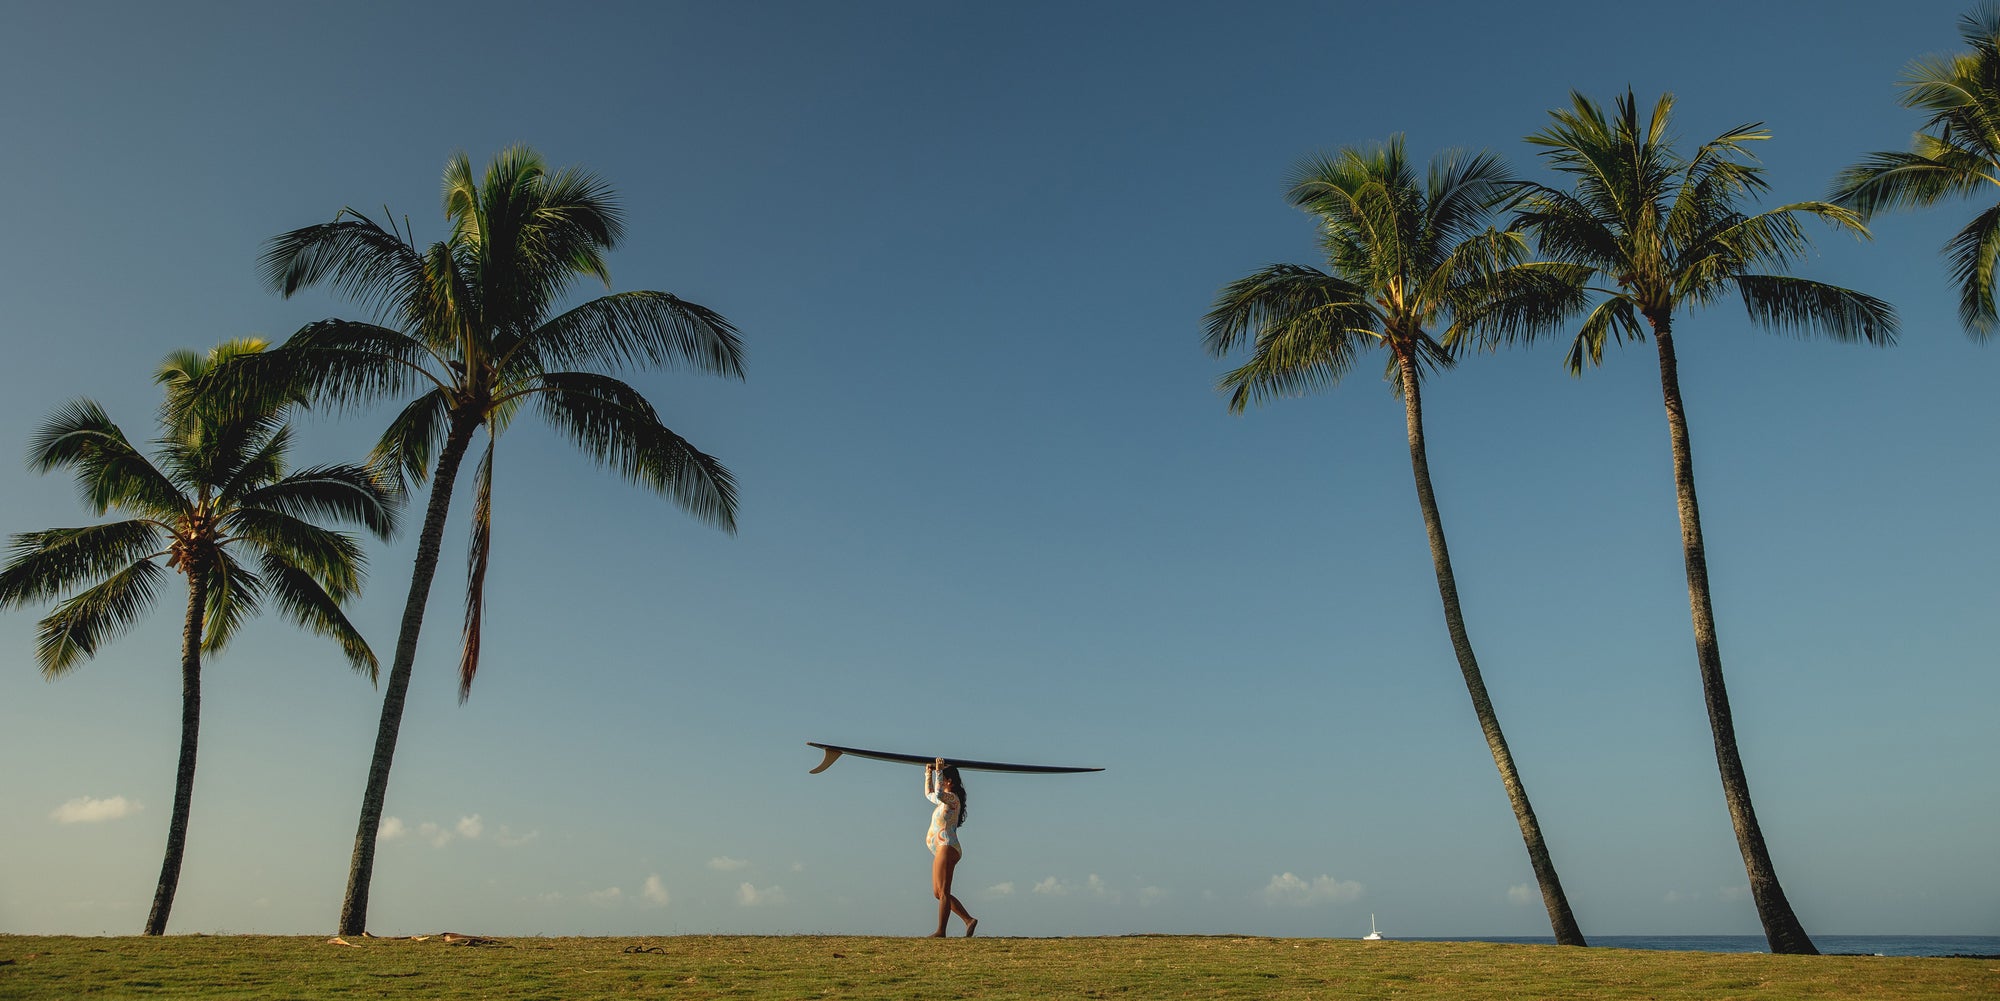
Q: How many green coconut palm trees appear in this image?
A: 5